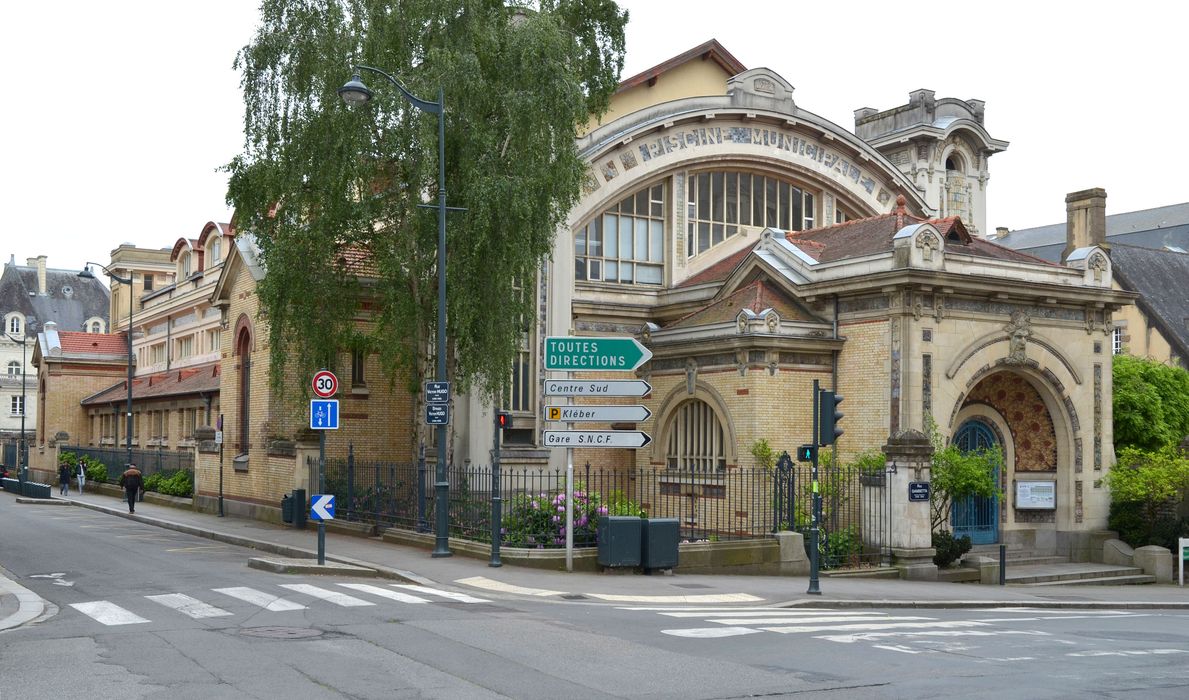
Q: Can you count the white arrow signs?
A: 3